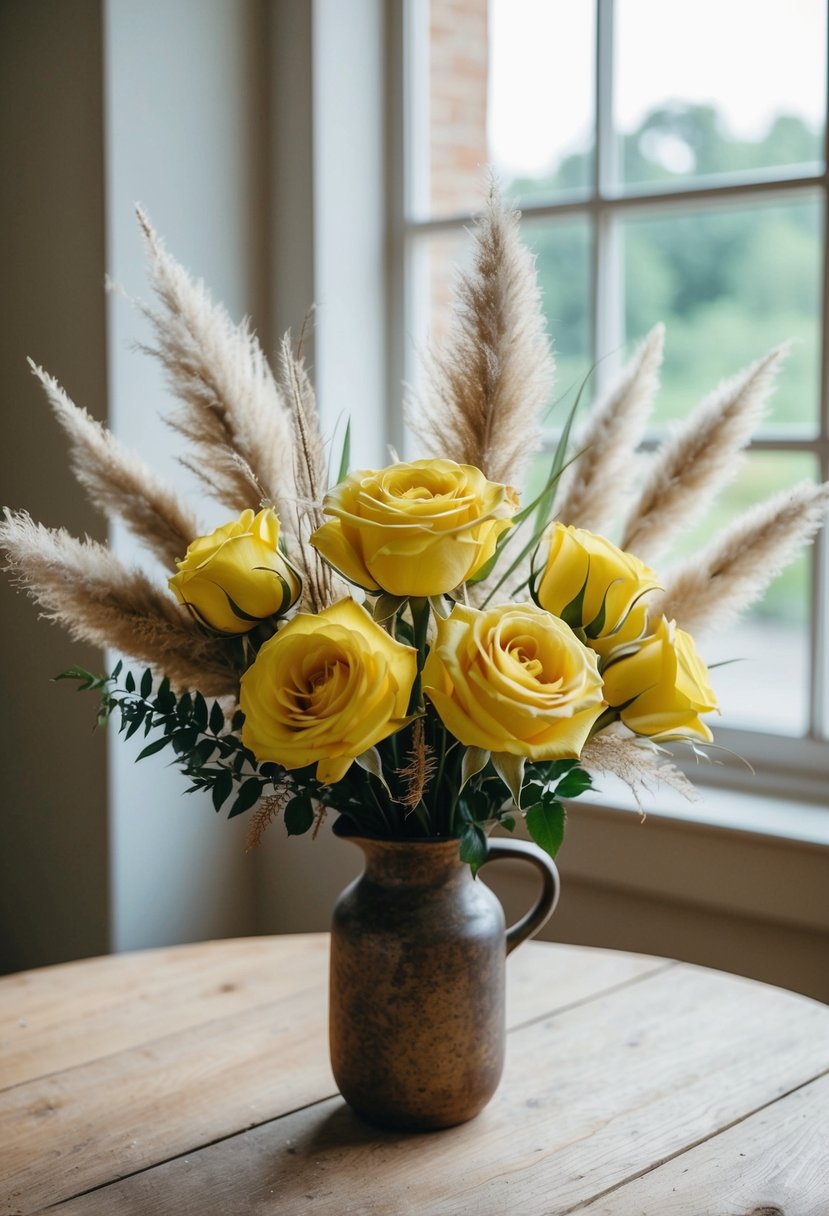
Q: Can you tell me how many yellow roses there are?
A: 6